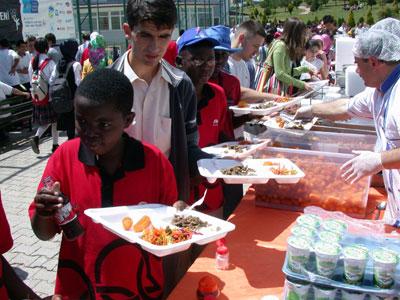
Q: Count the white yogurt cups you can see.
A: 12